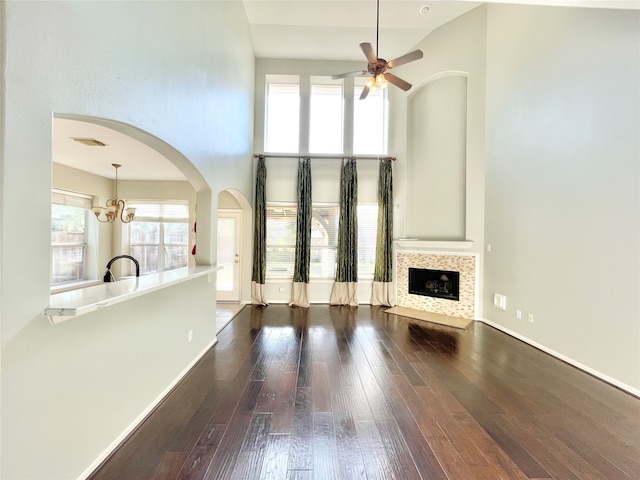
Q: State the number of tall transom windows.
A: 3